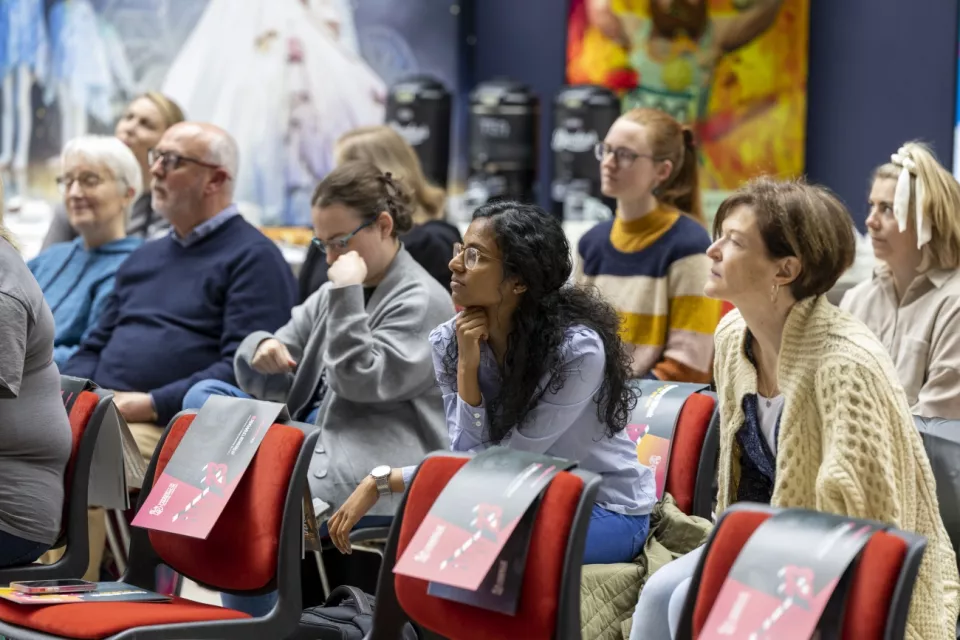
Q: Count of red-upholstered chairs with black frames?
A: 5